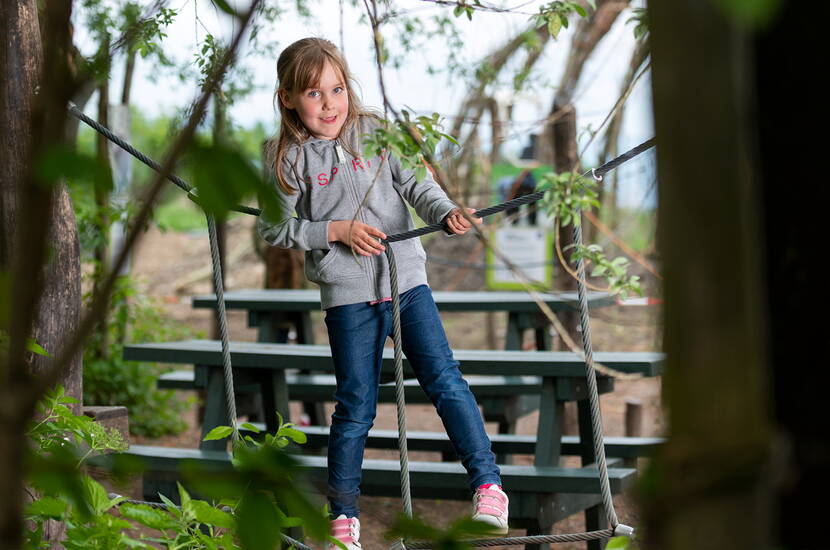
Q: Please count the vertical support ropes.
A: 3